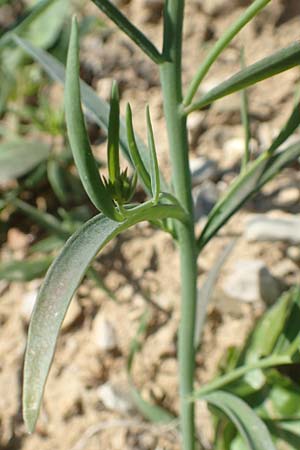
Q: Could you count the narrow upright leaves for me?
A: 4